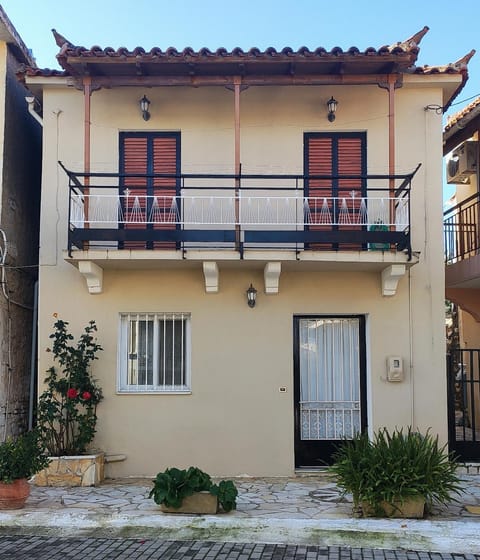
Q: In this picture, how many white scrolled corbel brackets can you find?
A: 4